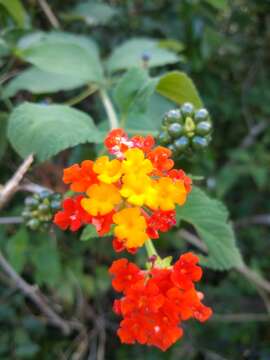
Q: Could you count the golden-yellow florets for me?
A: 6